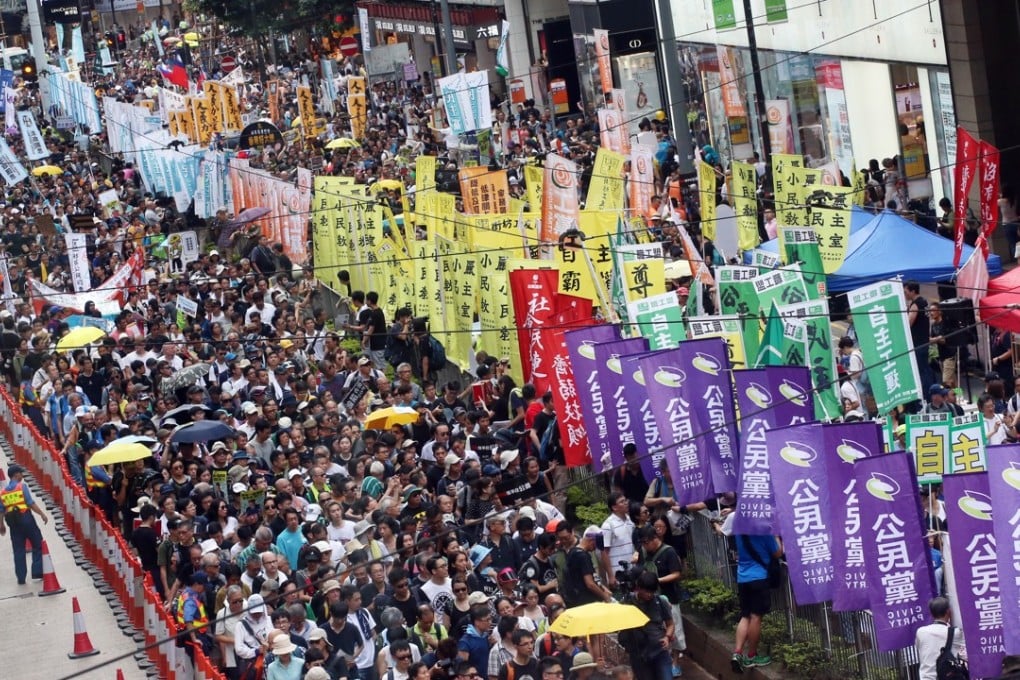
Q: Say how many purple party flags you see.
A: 12